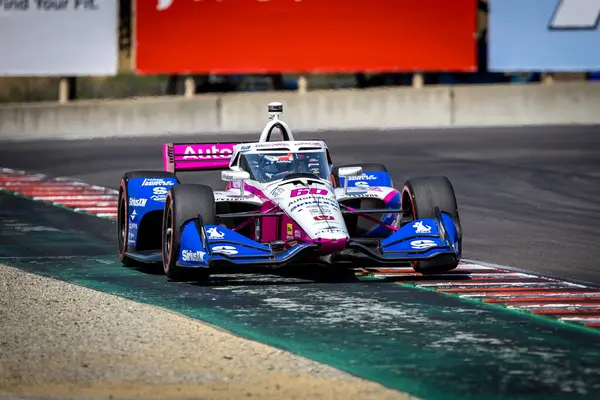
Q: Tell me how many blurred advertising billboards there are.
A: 3